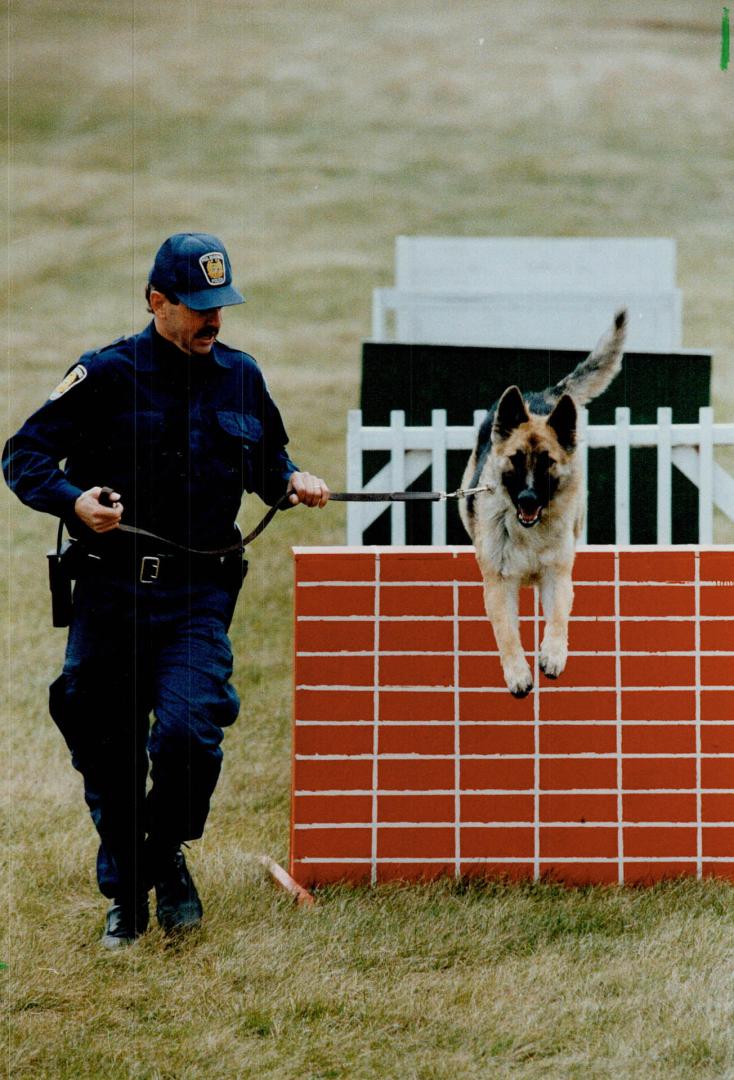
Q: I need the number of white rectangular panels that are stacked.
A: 2